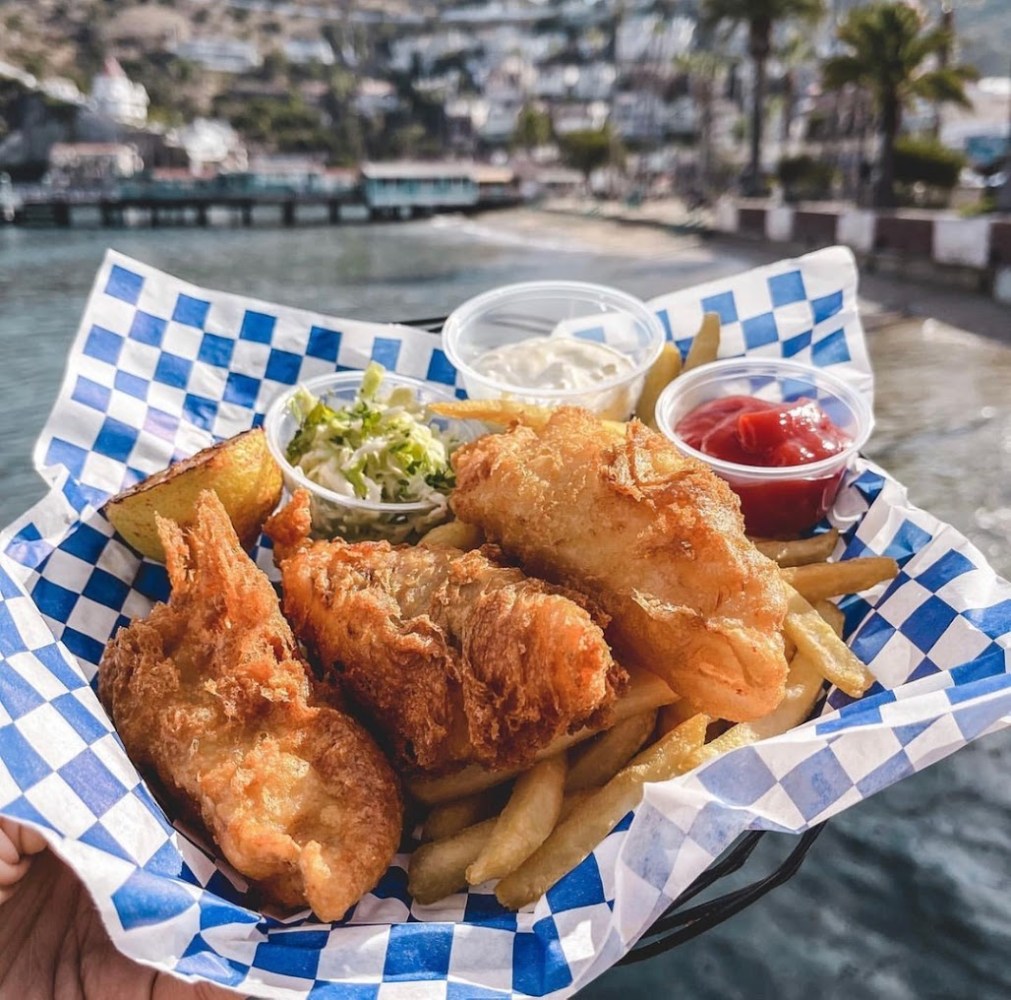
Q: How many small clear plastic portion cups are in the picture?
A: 3